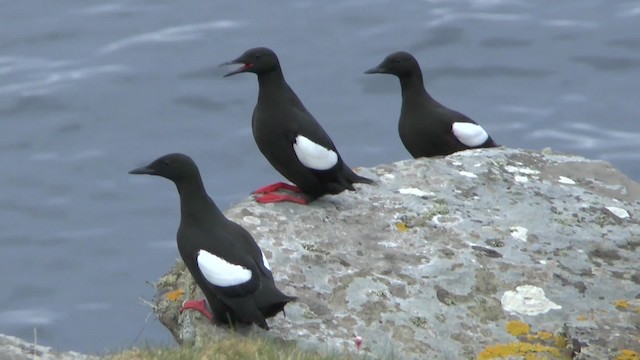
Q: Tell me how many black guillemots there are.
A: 3